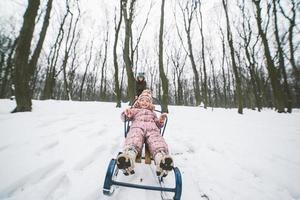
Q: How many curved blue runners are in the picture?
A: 2